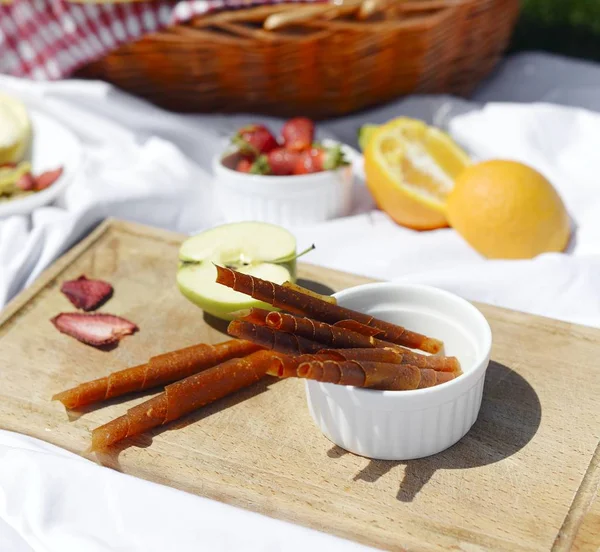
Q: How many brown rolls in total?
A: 8